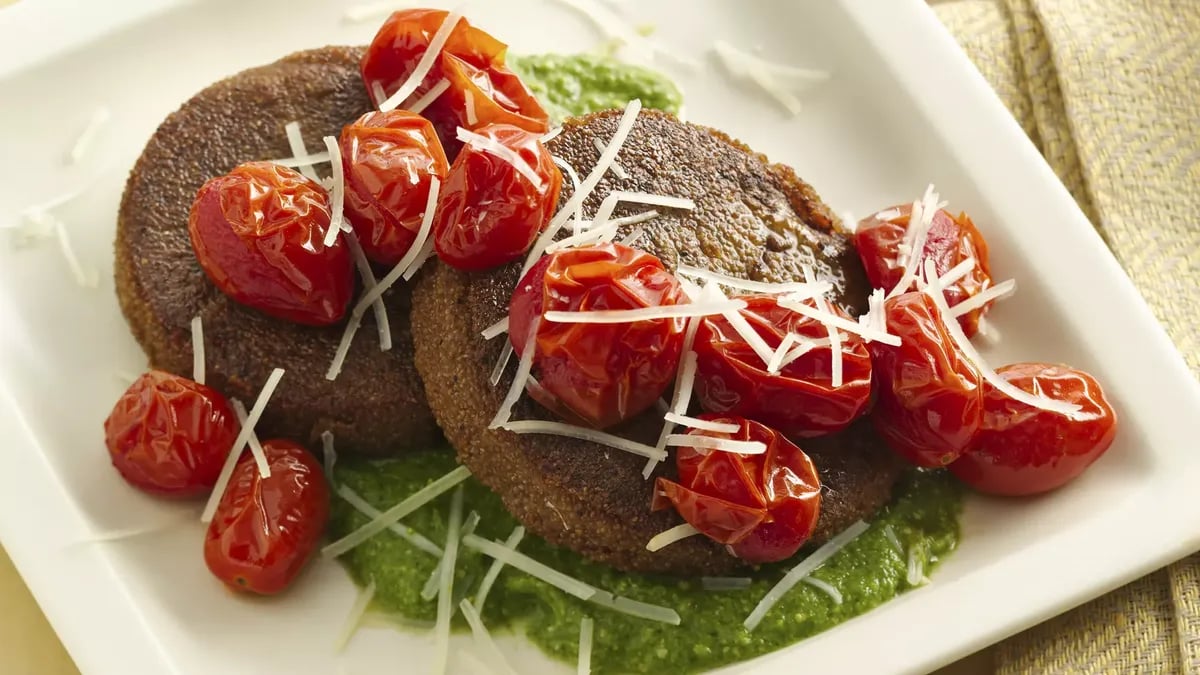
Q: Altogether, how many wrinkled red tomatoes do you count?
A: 12